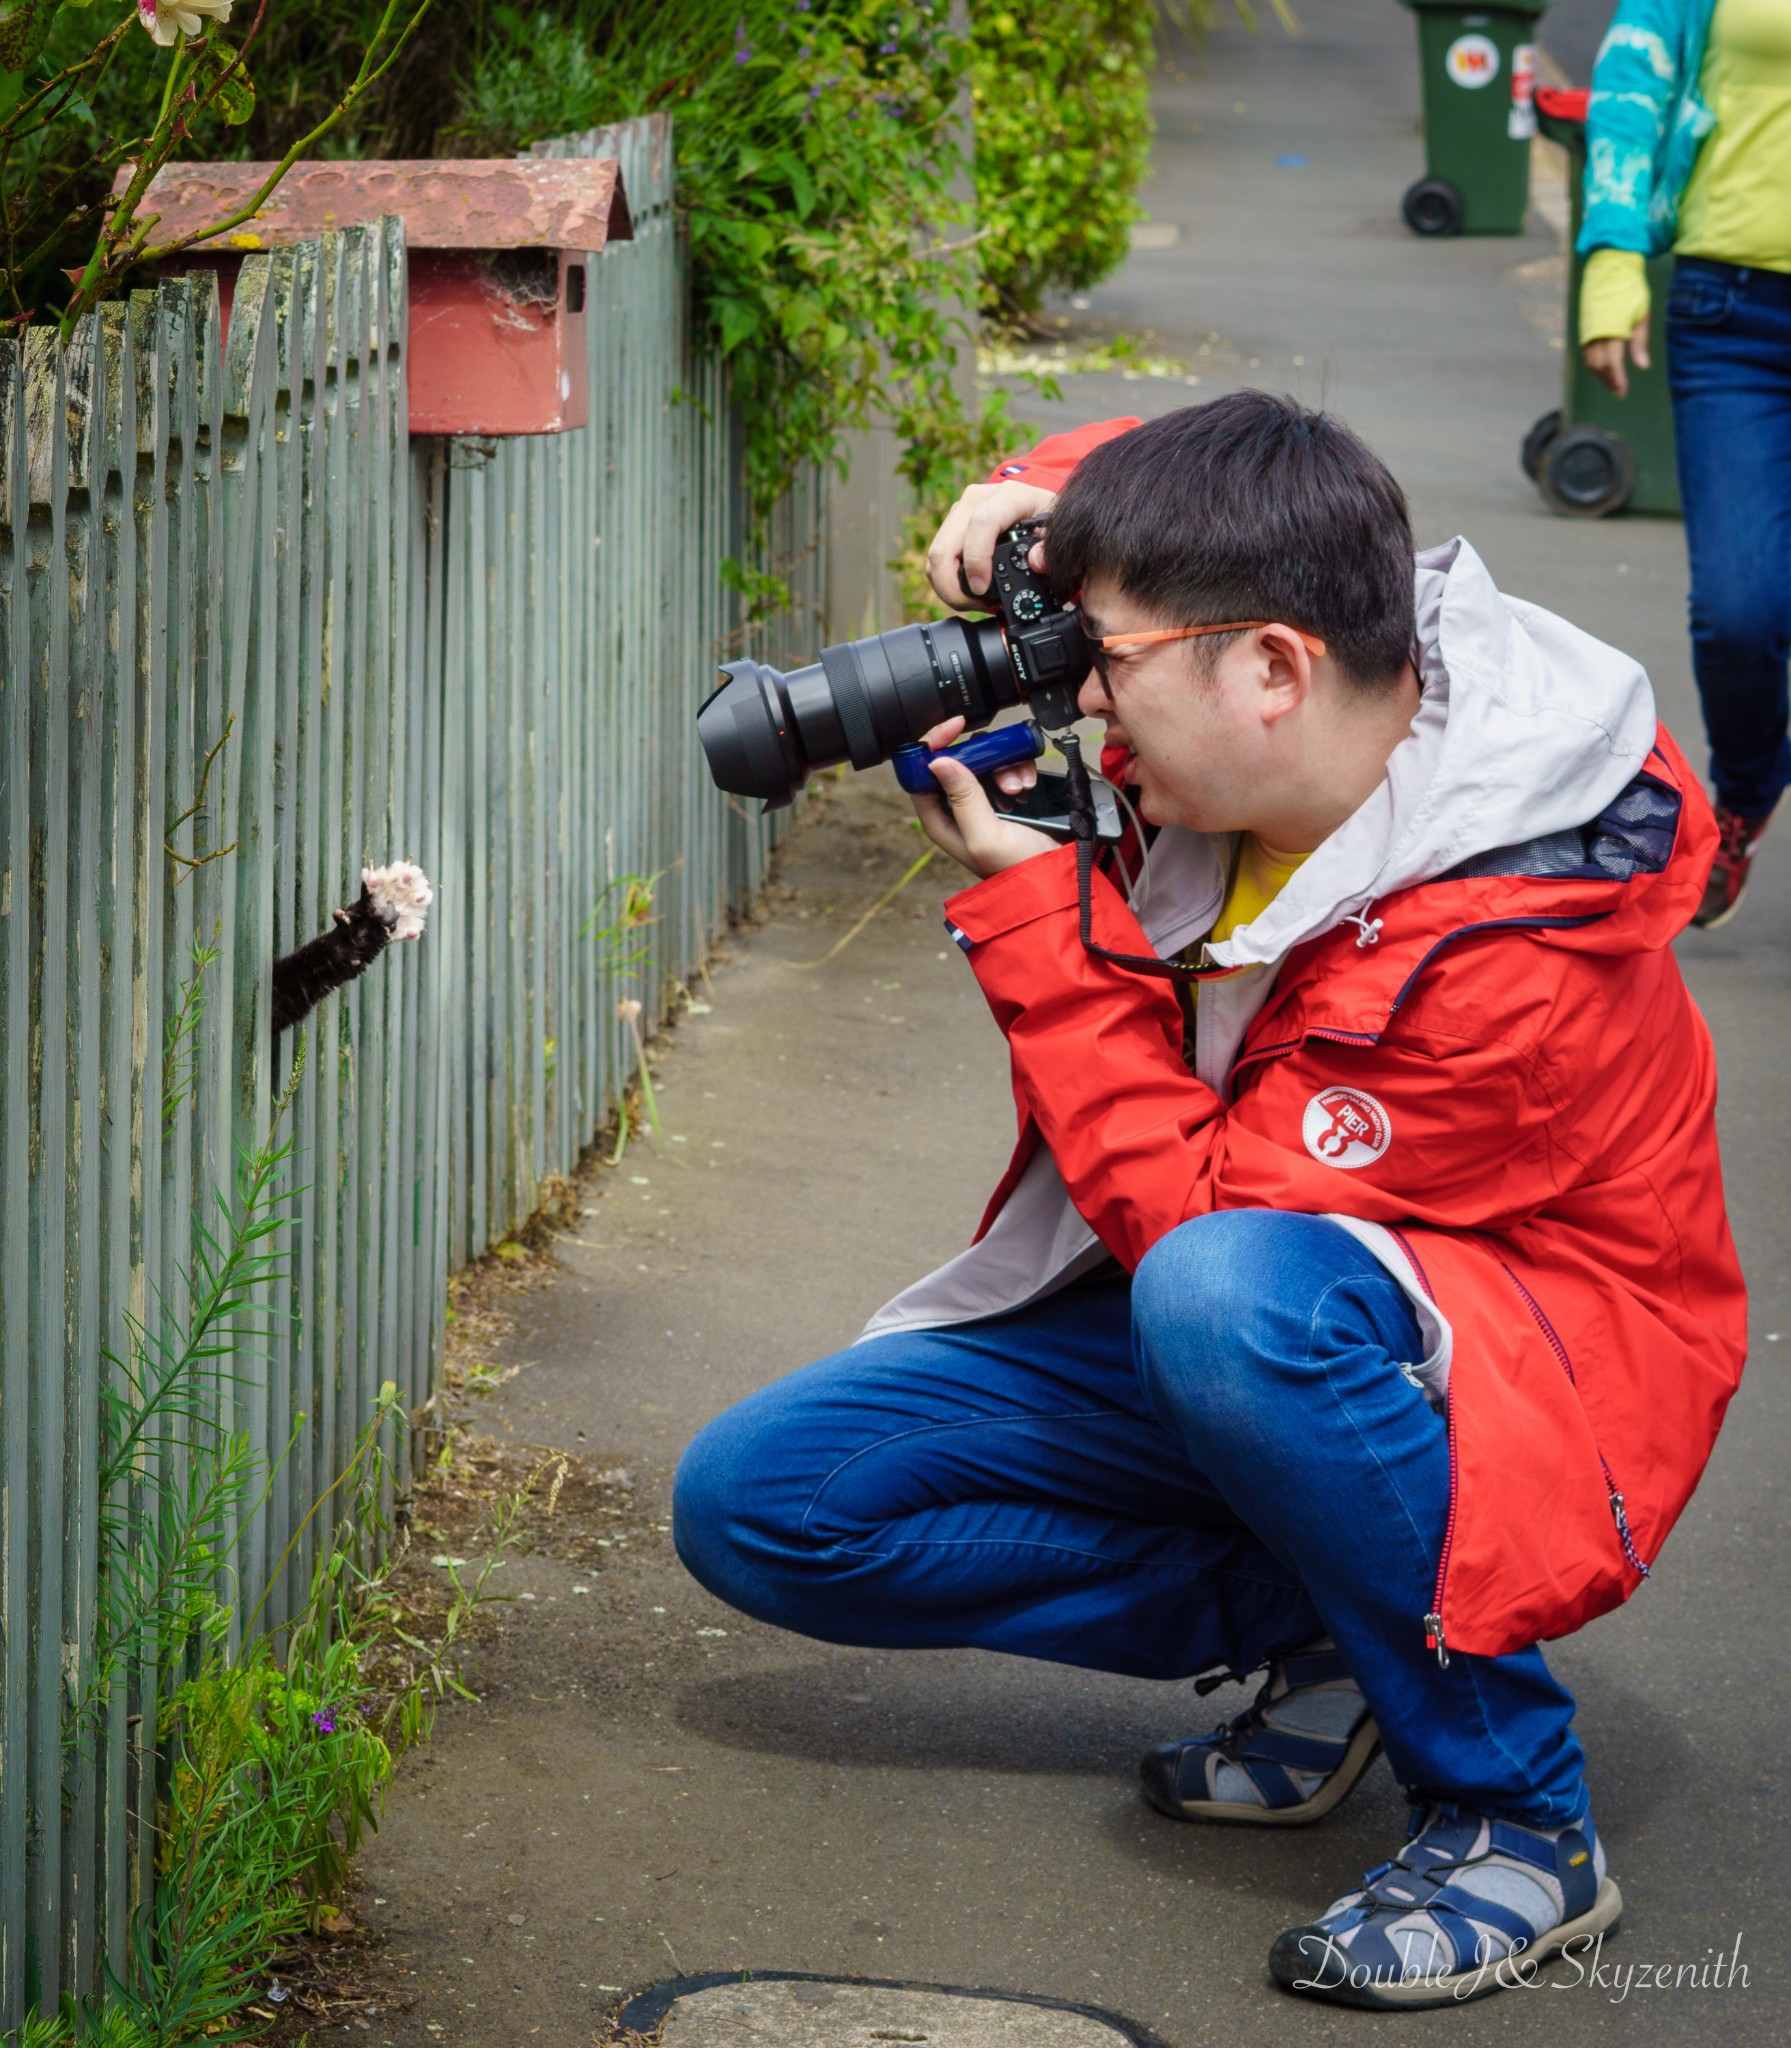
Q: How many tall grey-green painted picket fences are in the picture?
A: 1